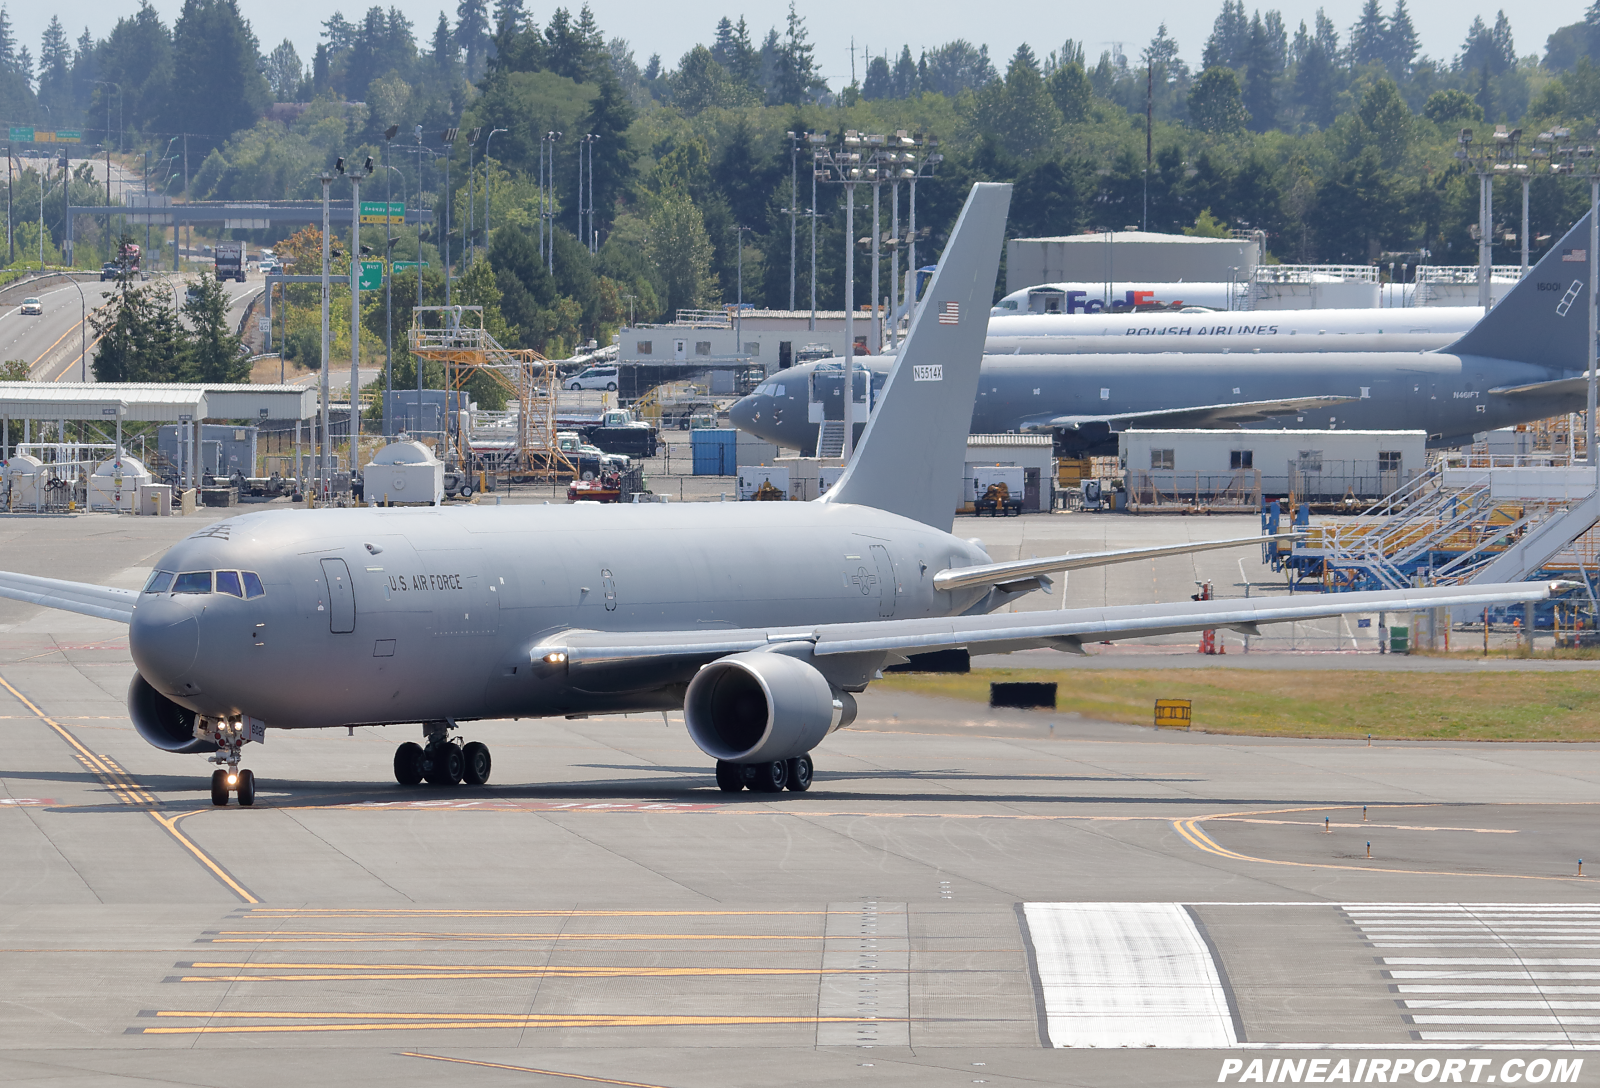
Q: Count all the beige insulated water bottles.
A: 0